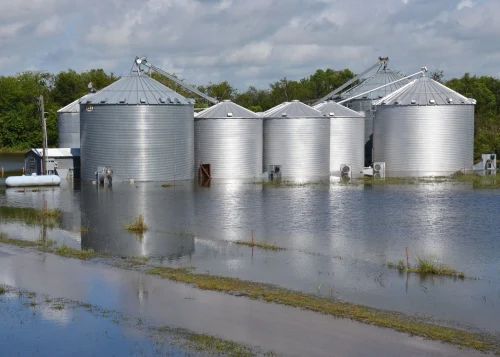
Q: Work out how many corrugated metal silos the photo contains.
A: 7